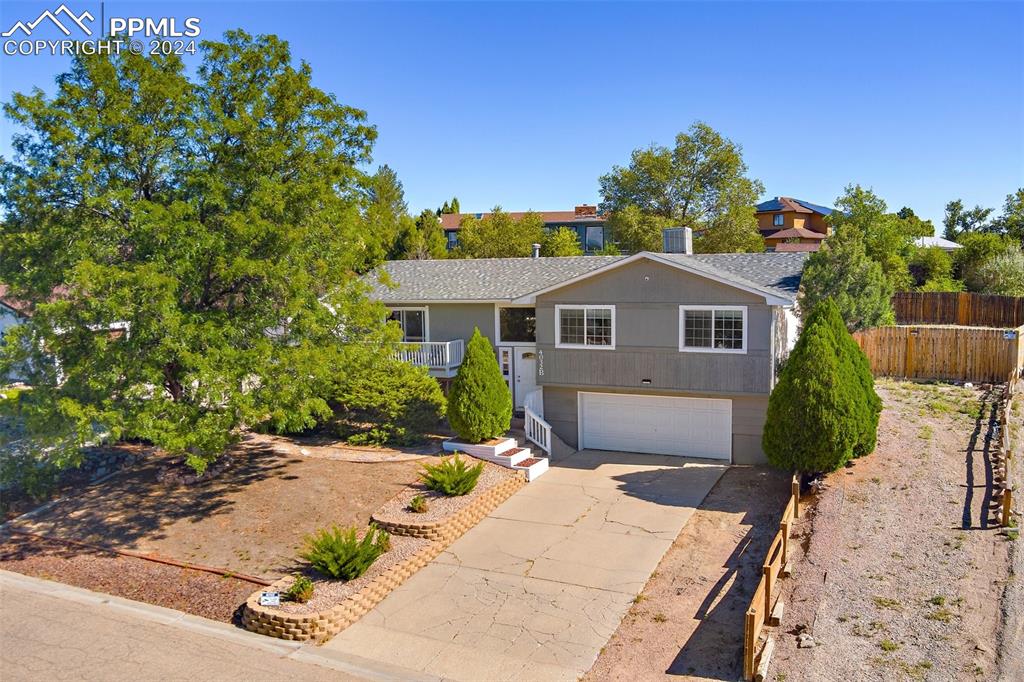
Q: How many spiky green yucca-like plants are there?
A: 2